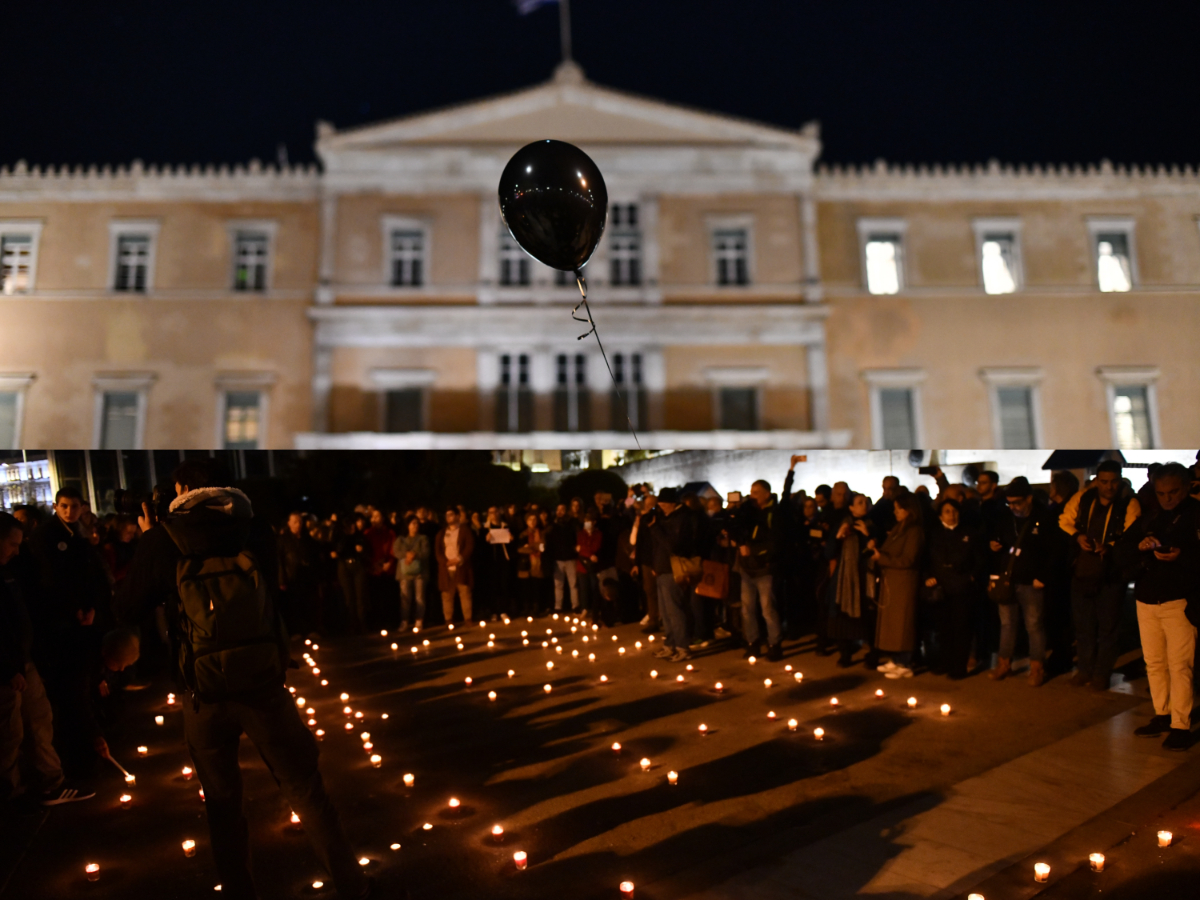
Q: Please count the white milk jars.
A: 0